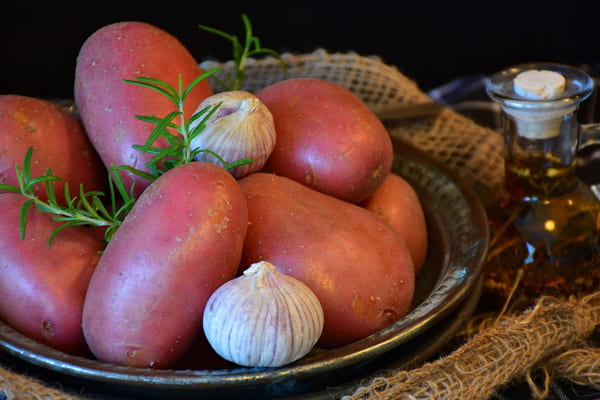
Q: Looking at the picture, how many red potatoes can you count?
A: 7